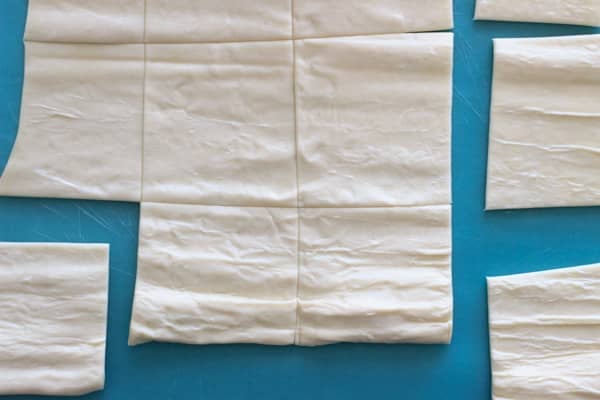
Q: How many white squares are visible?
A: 12